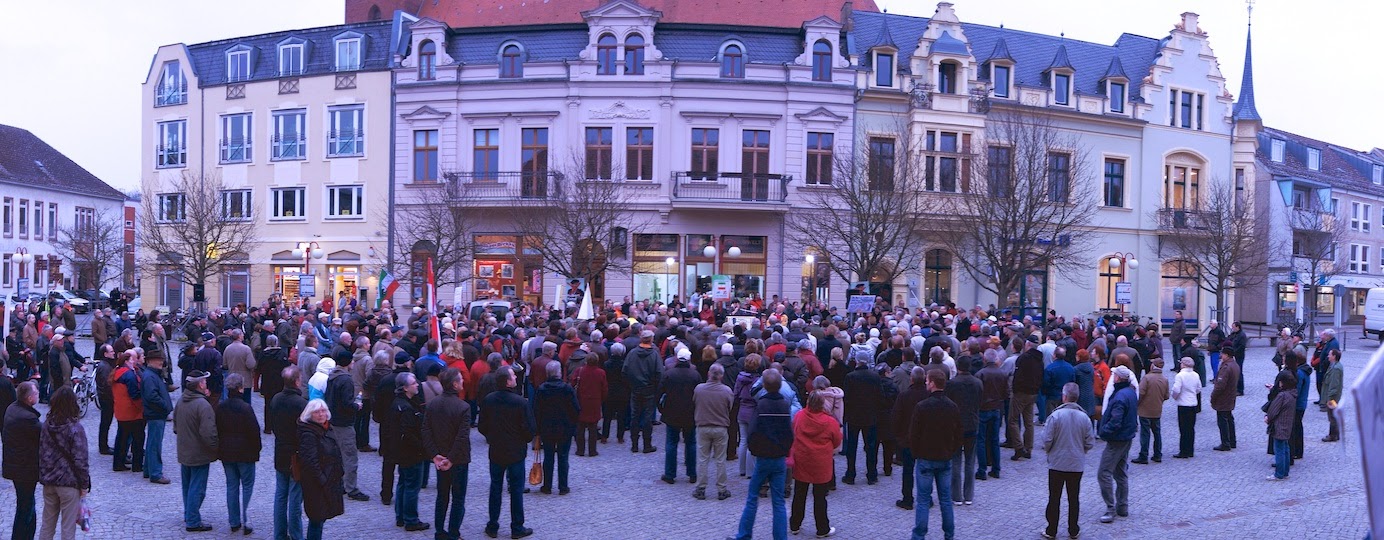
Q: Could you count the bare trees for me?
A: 8